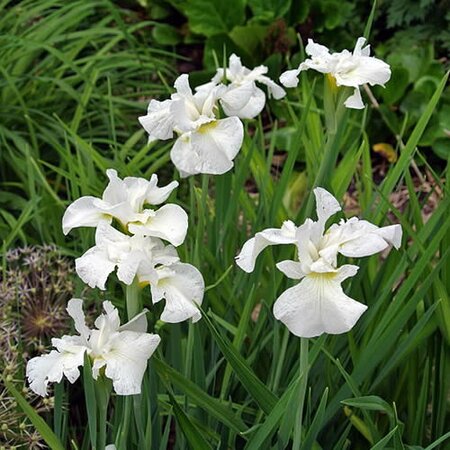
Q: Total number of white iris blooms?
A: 7